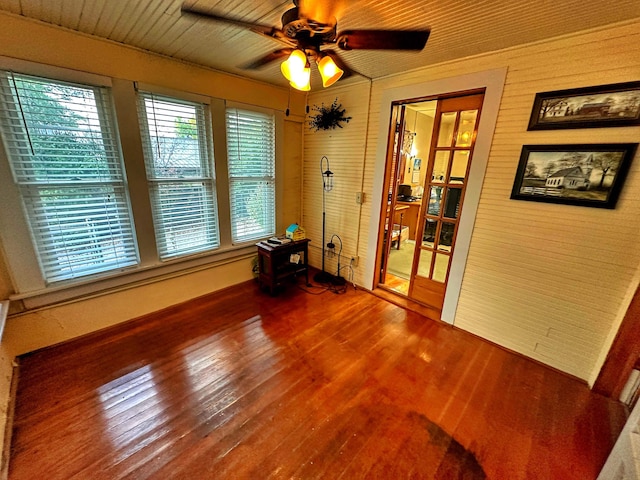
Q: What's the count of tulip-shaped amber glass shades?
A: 3